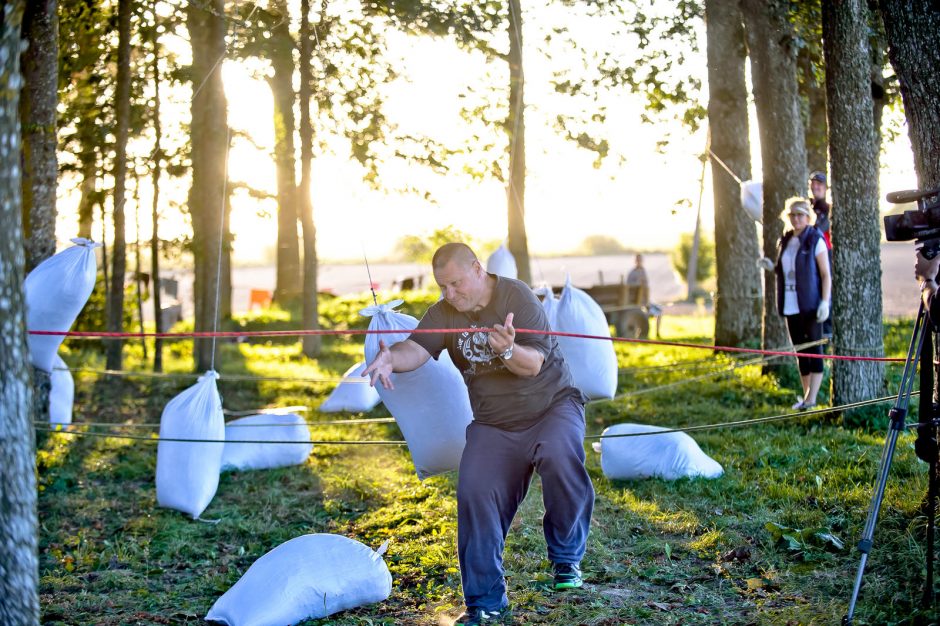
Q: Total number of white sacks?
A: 12